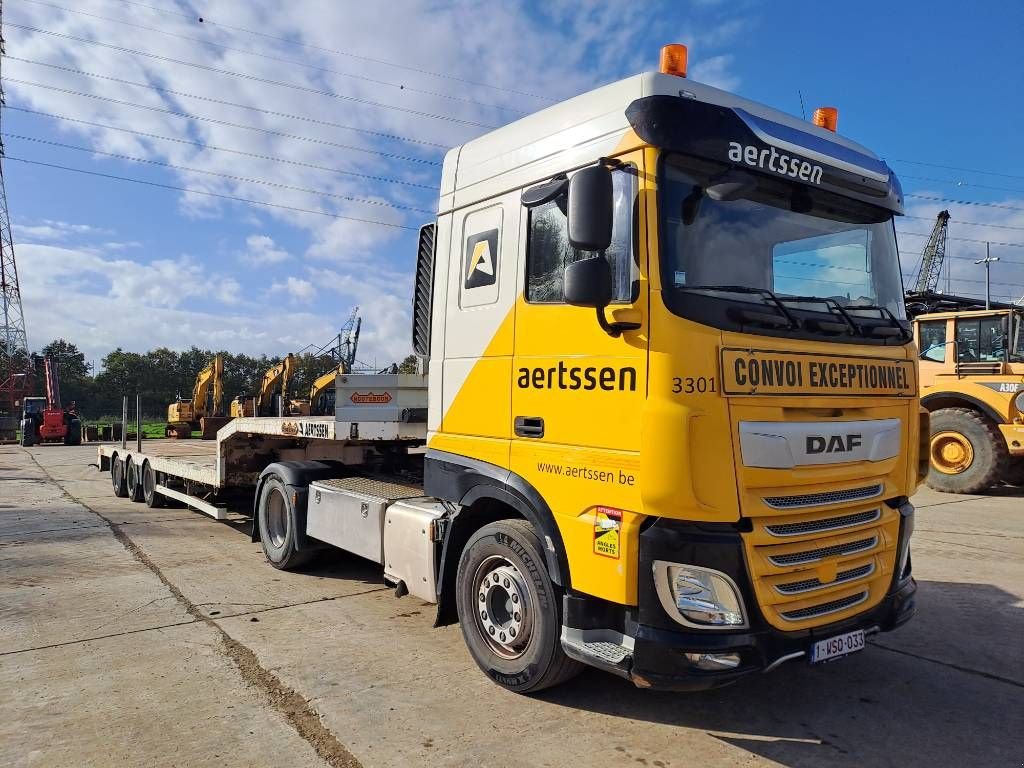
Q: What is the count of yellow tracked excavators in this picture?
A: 3